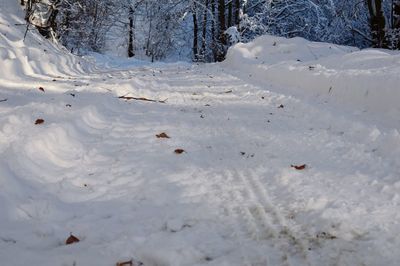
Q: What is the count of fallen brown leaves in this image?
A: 7